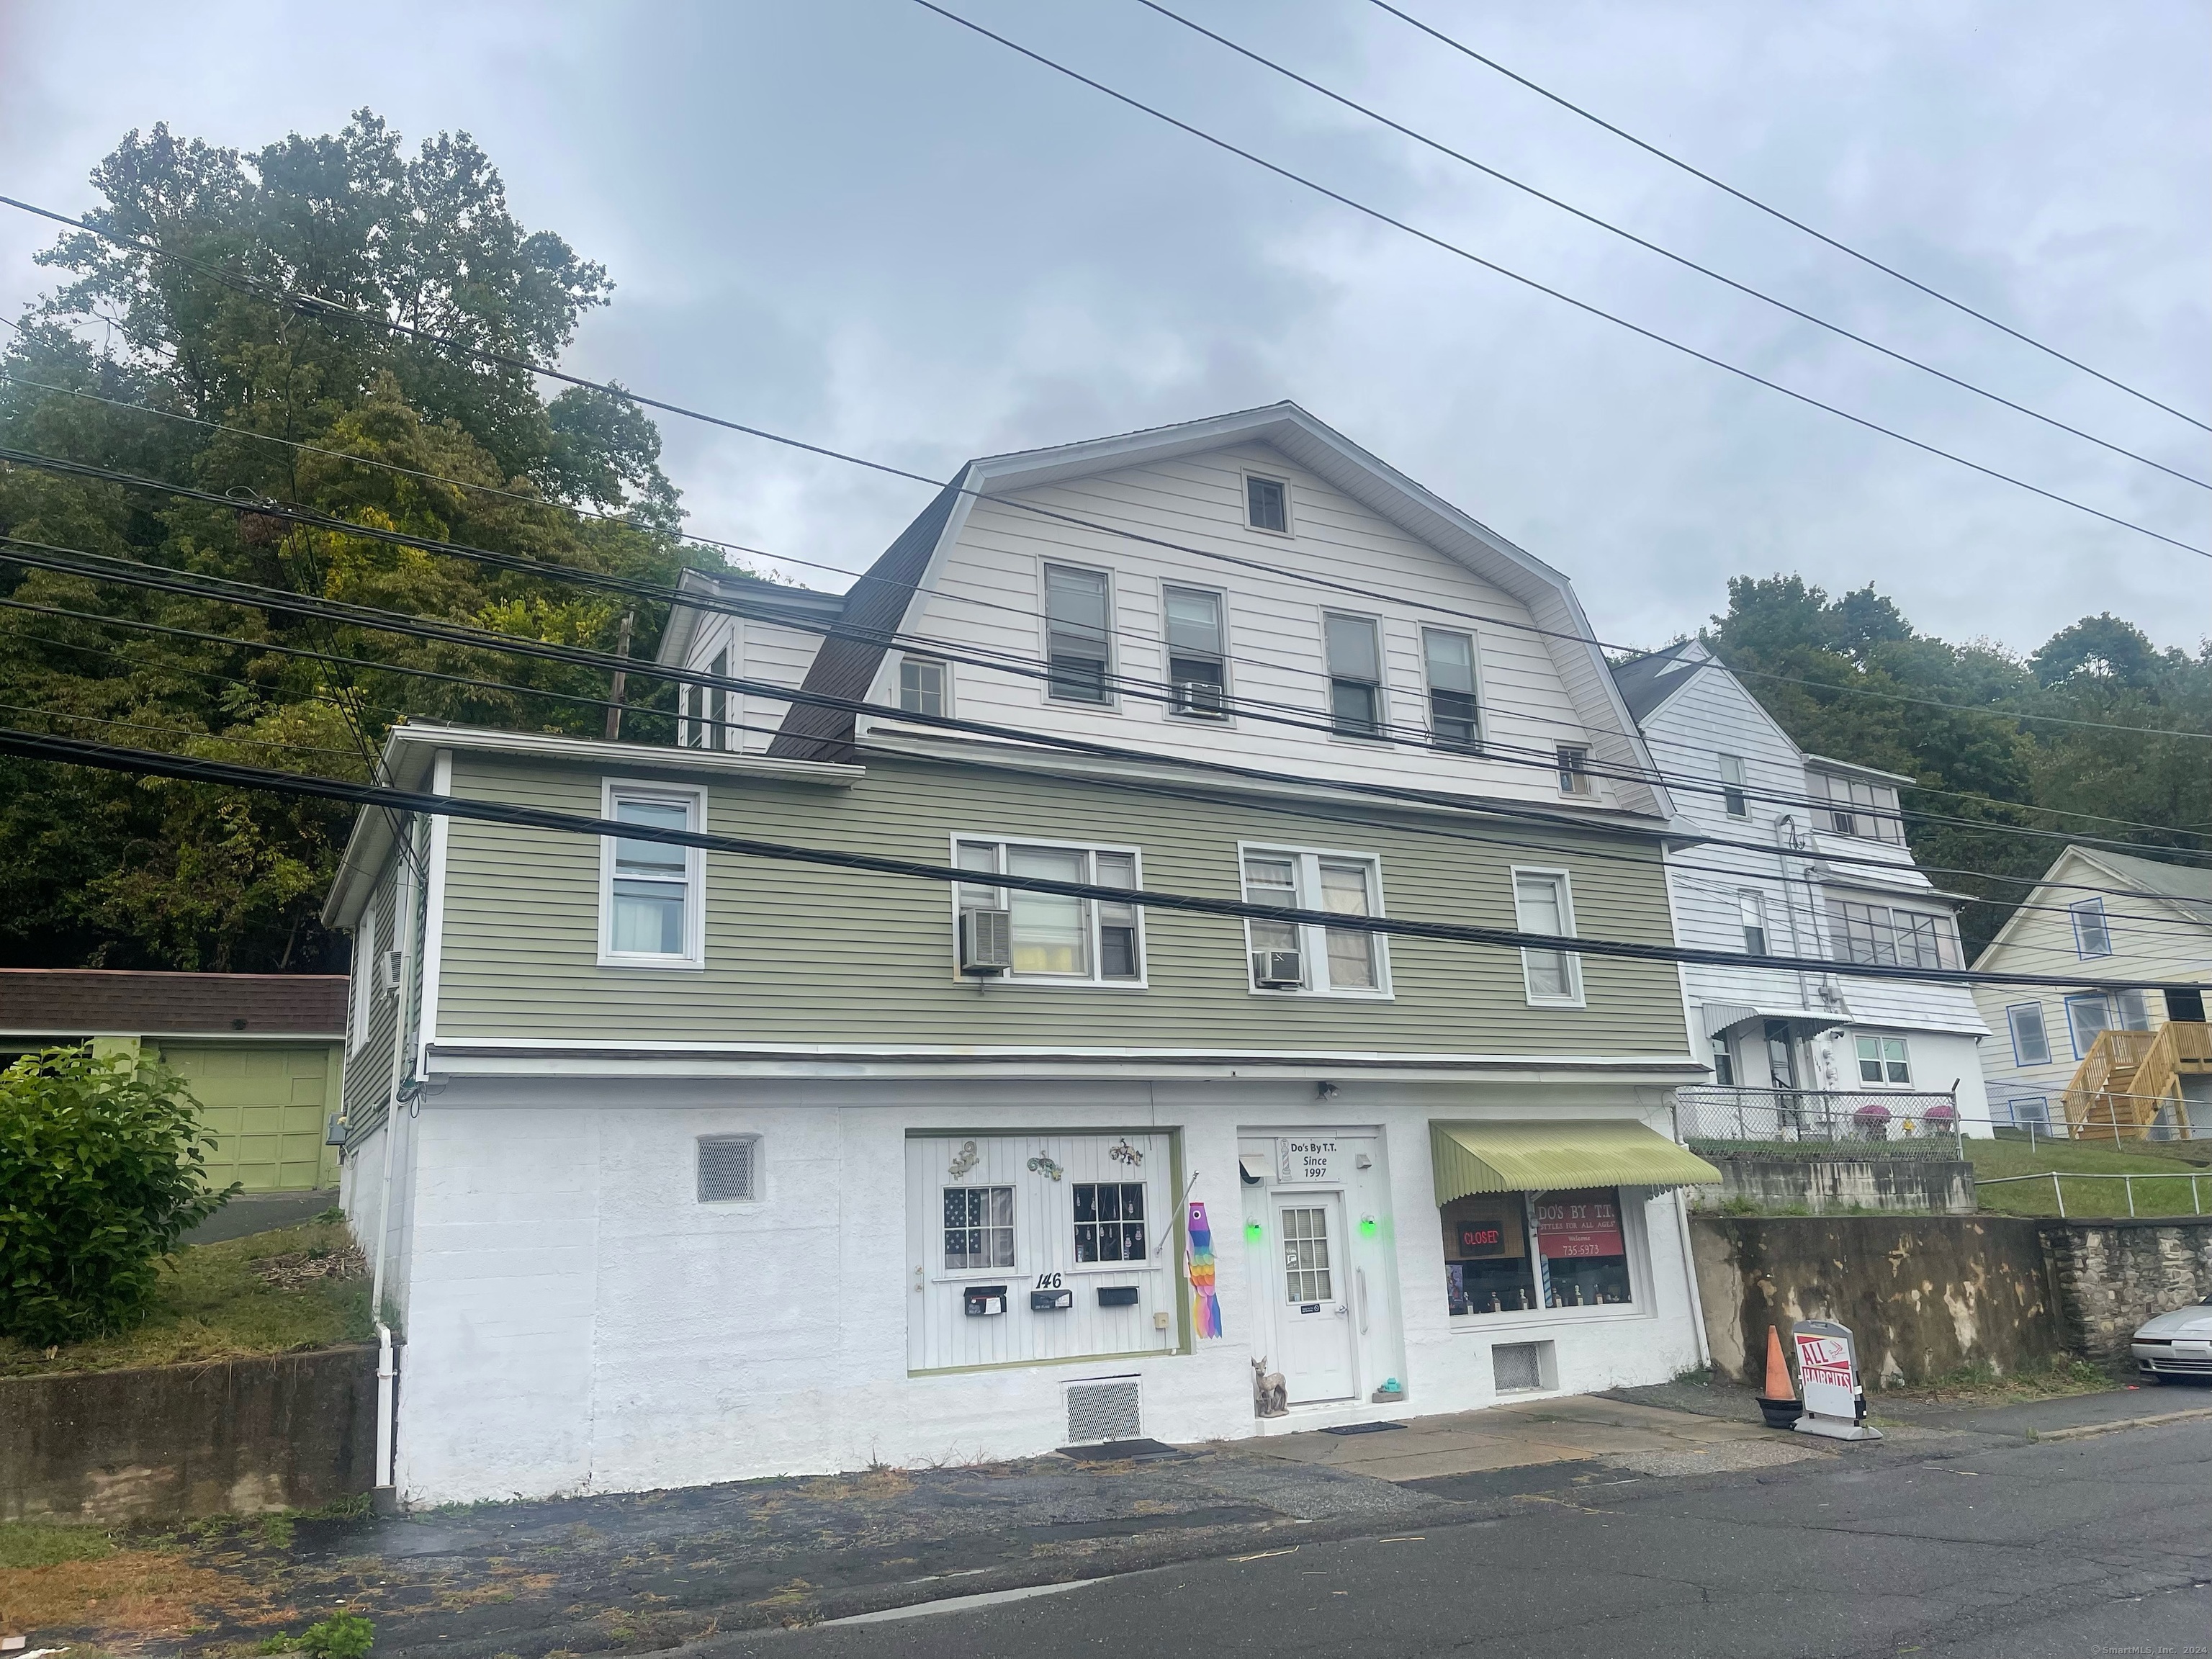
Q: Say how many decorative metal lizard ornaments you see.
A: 3